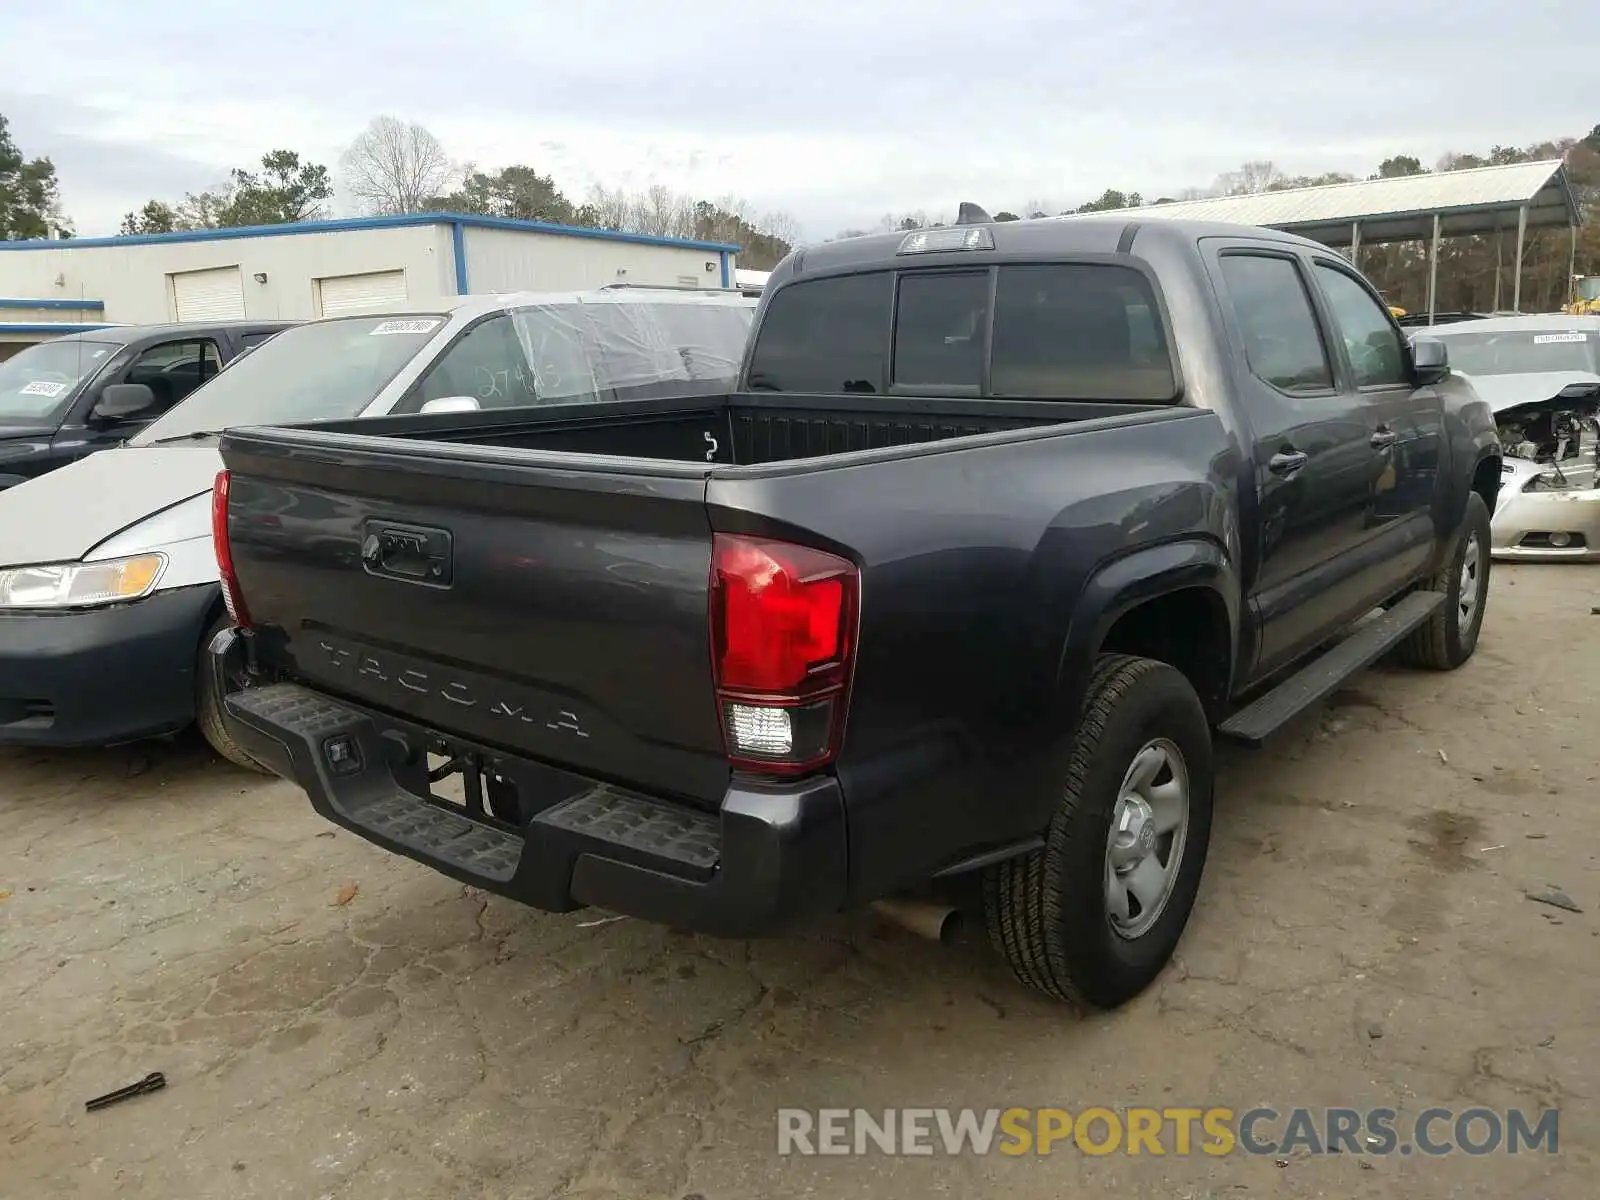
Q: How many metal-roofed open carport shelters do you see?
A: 1